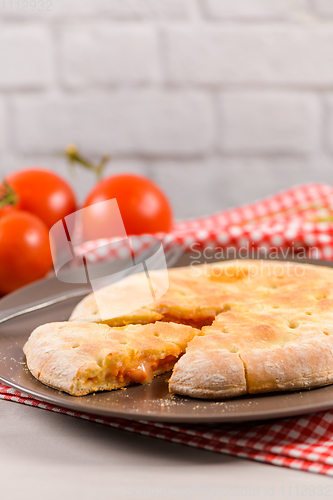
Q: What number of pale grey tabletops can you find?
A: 1